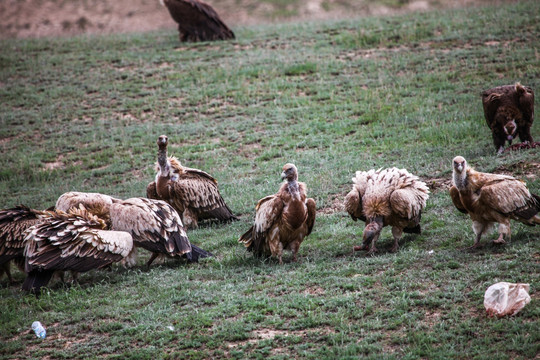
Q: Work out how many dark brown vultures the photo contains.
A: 2